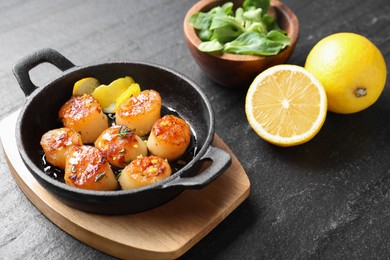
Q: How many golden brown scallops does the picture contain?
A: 7